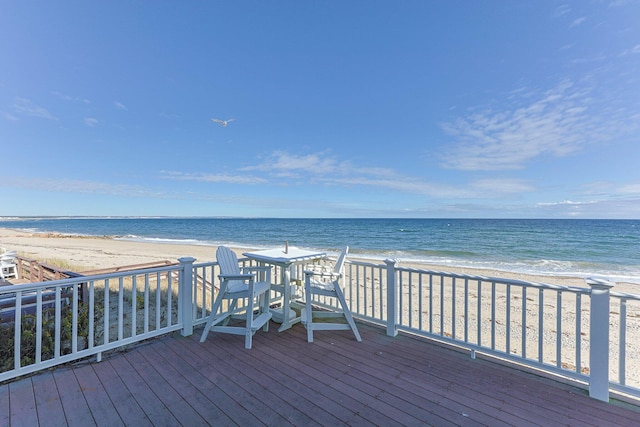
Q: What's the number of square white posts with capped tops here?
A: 3